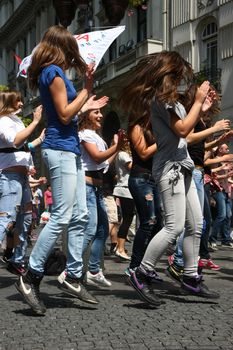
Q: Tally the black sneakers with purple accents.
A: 2